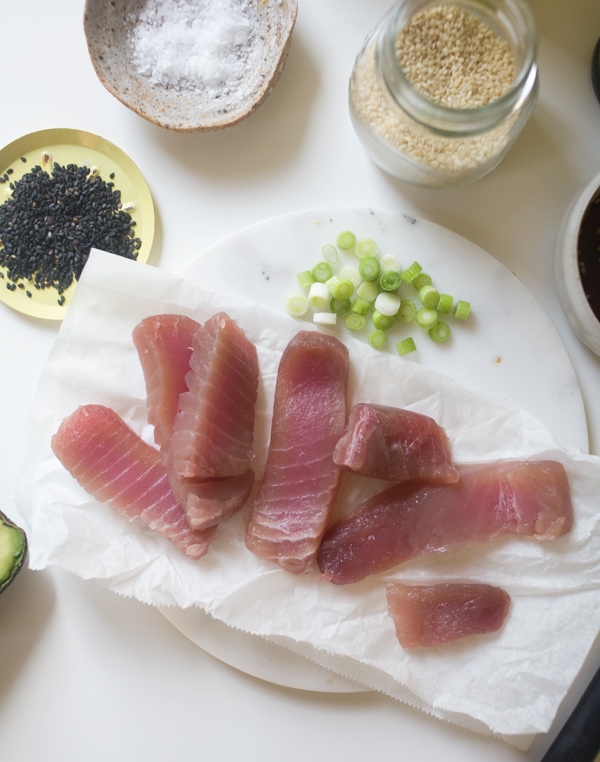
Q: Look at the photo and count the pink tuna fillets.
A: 7